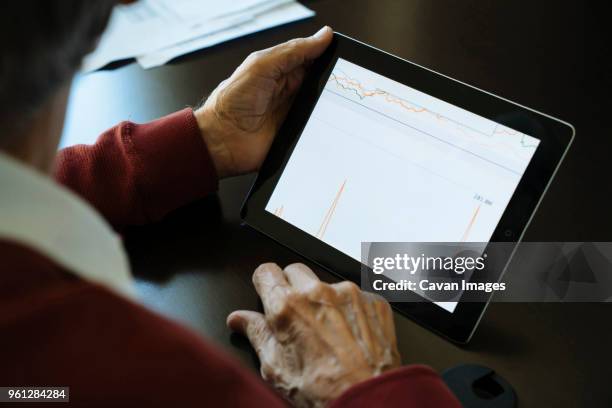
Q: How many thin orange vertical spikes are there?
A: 3